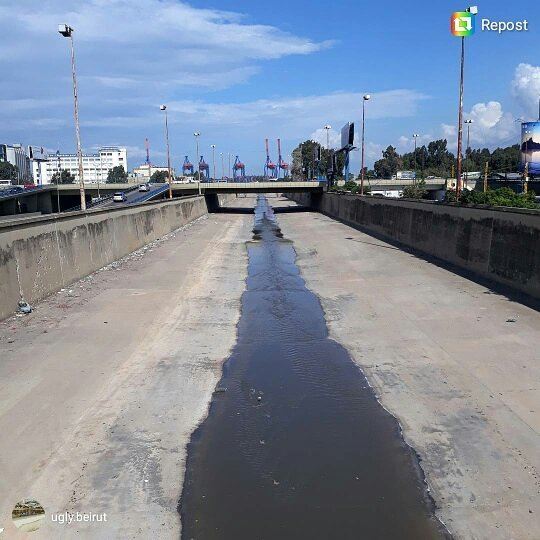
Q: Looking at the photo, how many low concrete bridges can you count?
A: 1